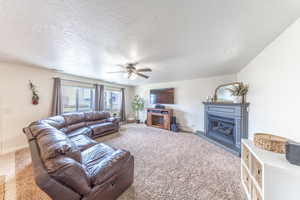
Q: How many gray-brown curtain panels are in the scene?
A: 4